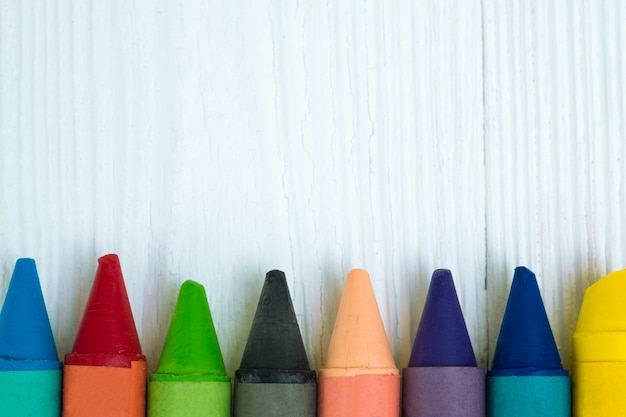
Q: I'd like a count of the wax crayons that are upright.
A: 8